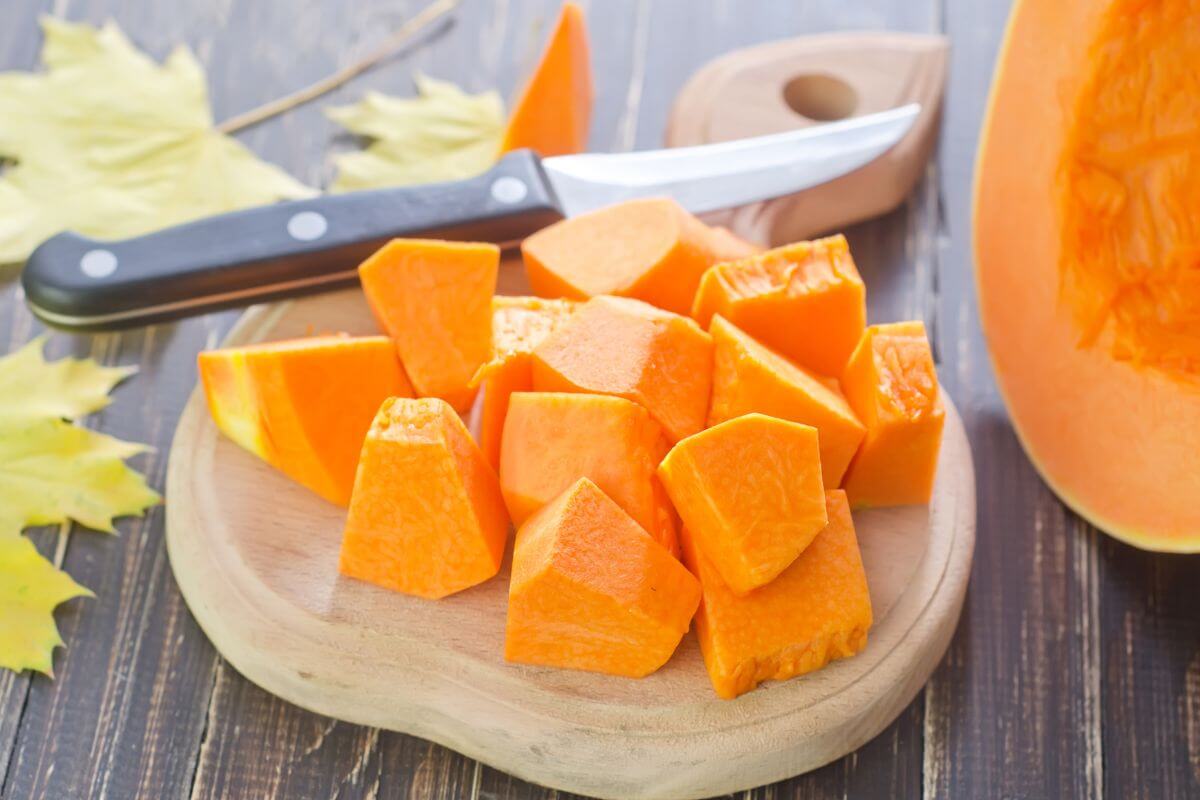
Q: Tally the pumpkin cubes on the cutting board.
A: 13